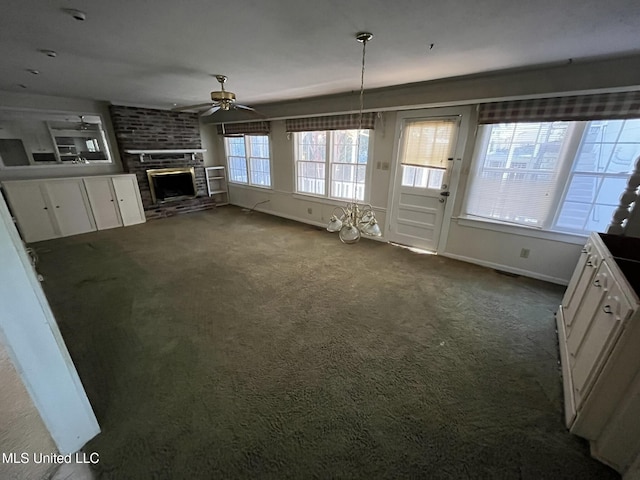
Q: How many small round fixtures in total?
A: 4